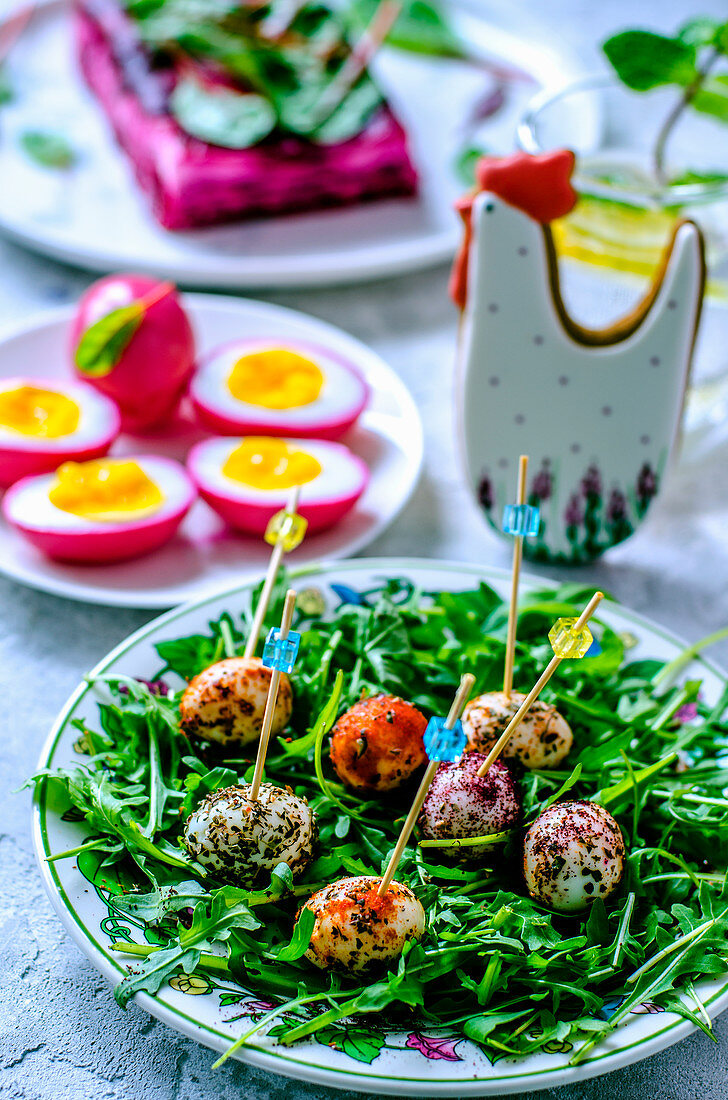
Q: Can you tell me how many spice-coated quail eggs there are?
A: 7